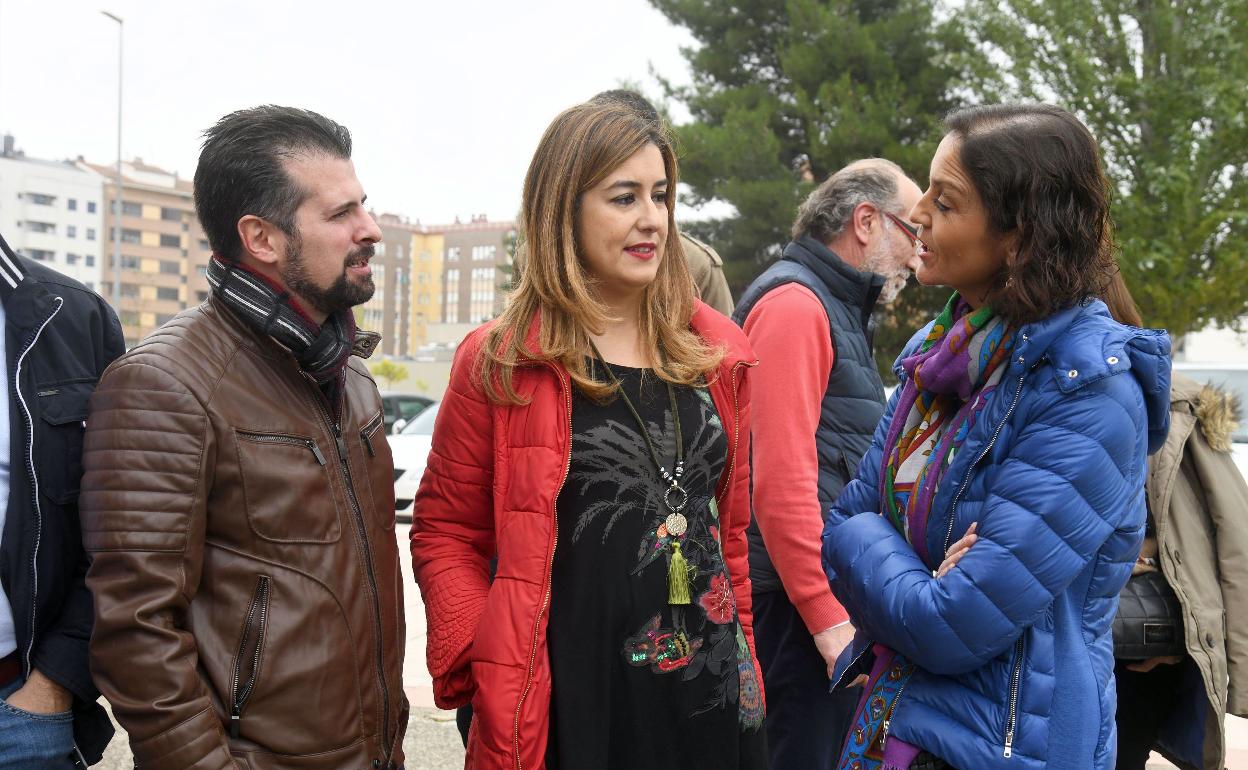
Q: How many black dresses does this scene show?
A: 1